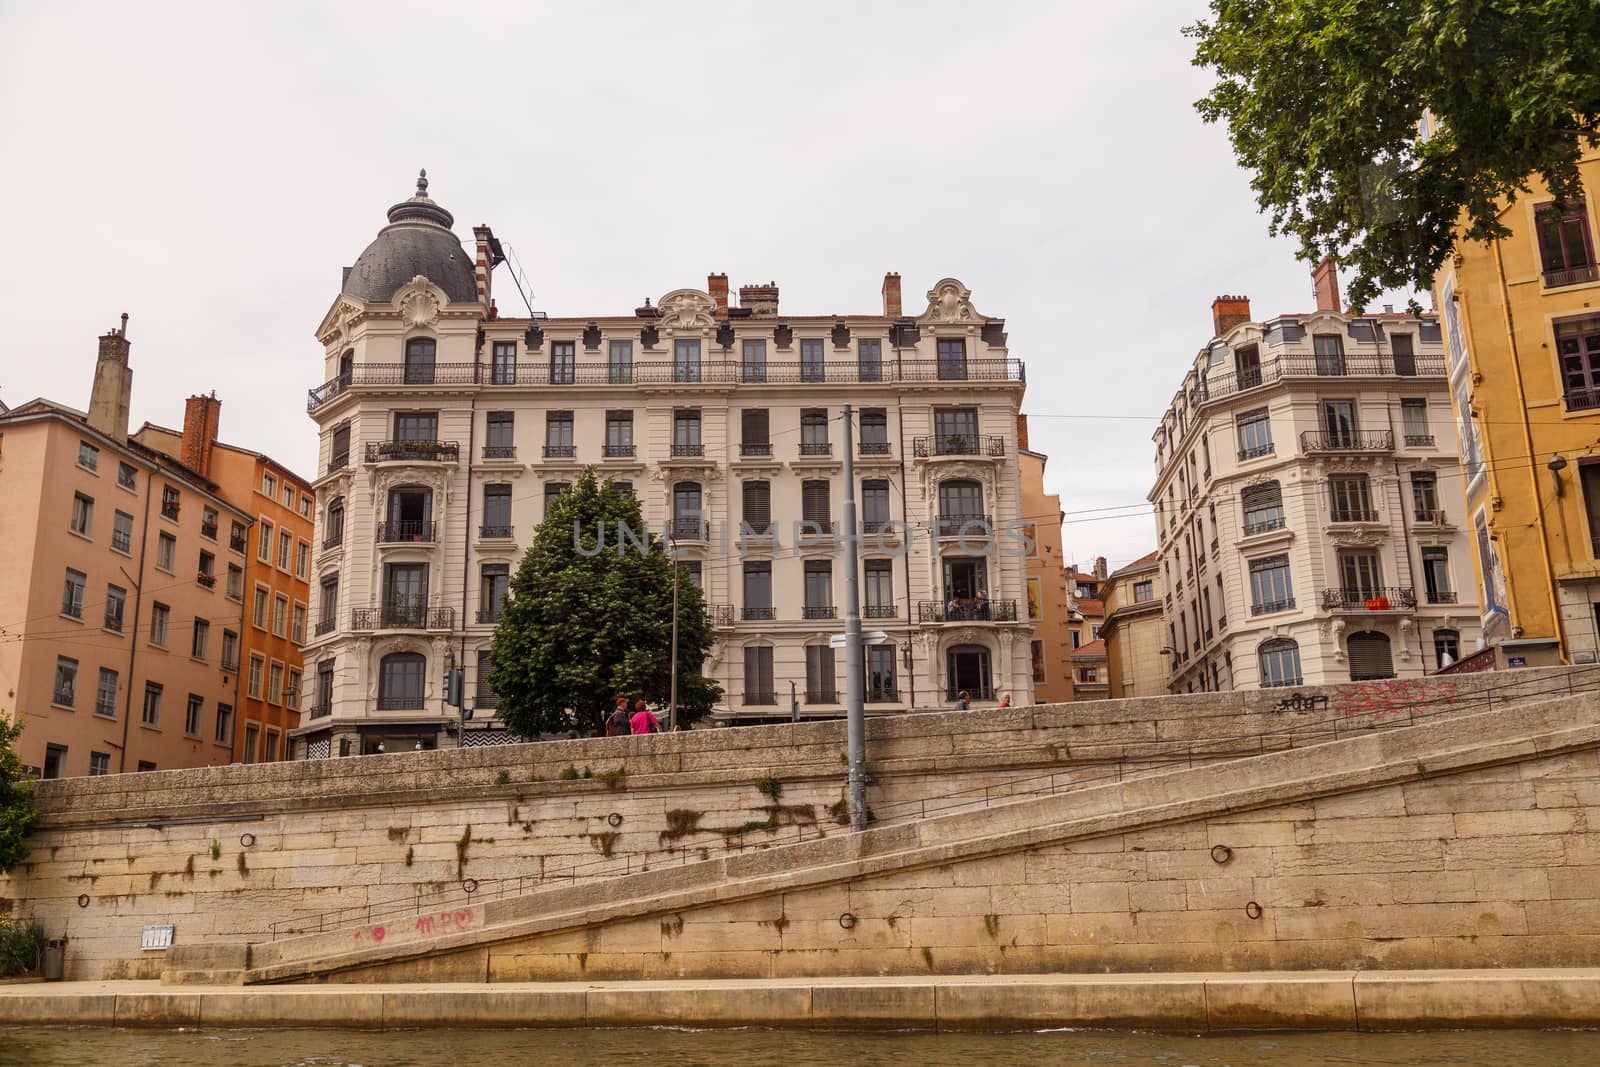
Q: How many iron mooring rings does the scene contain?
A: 7